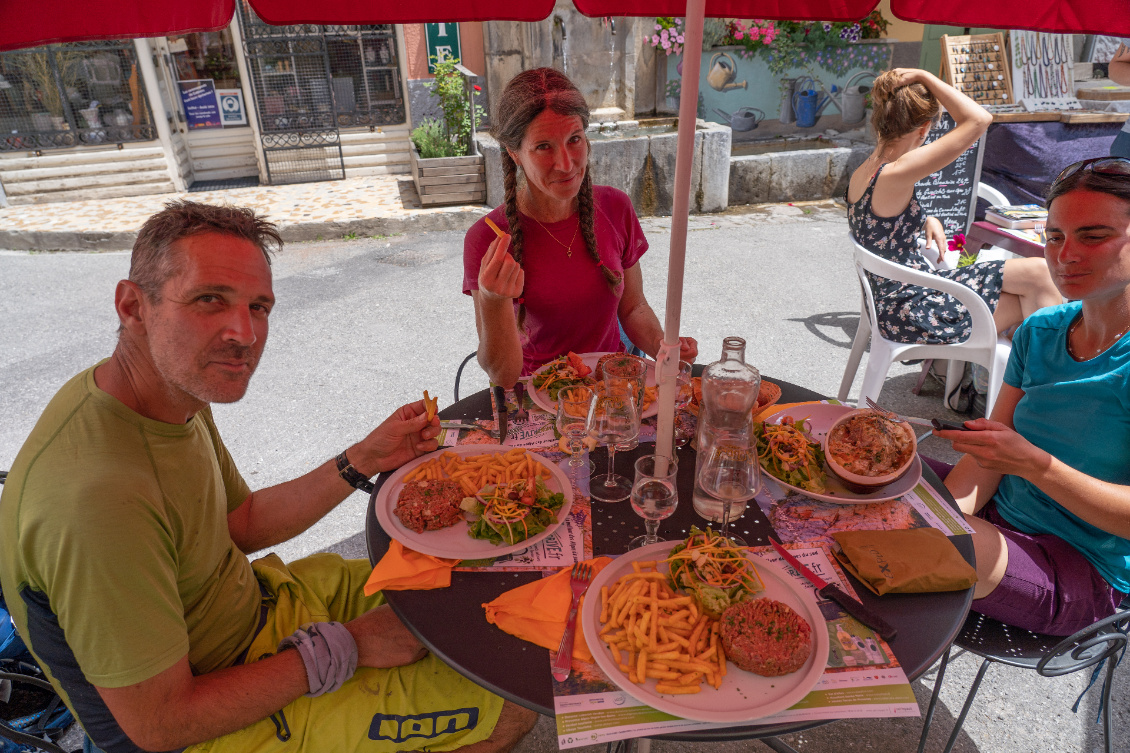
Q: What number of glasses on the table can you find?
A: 6